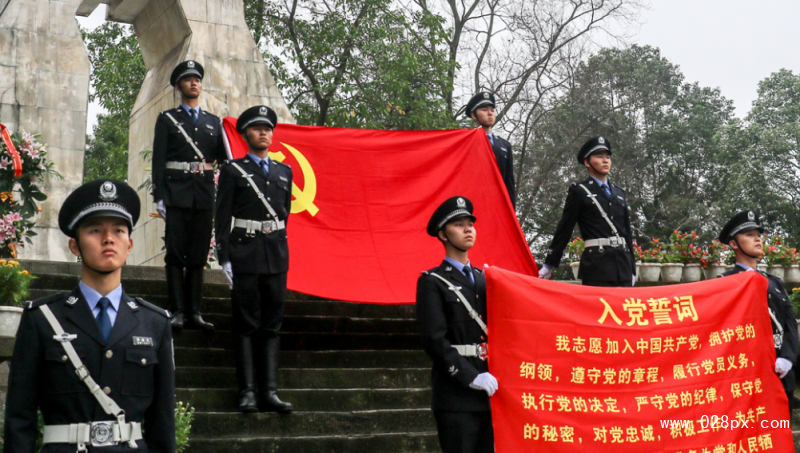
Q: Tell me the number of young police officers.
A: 7